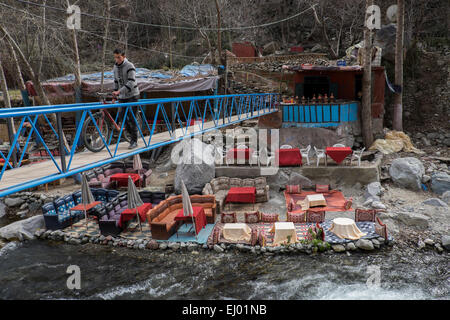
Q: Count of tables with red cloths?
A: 8